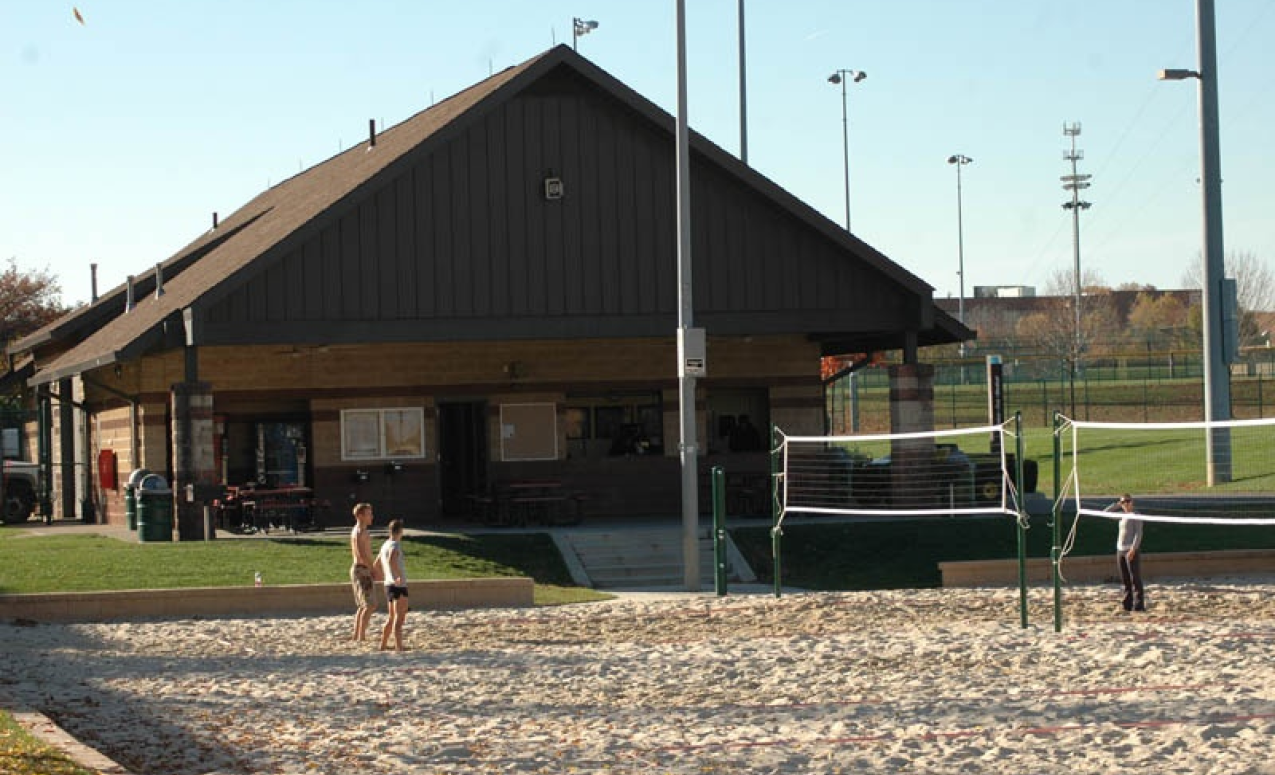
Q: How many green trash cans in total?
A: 2